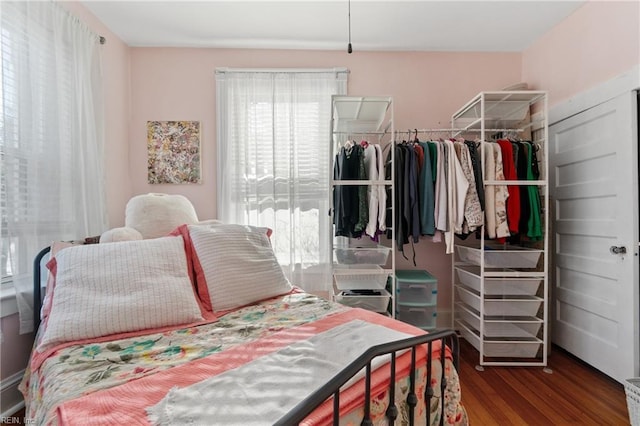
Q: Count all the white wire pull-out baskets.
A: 8